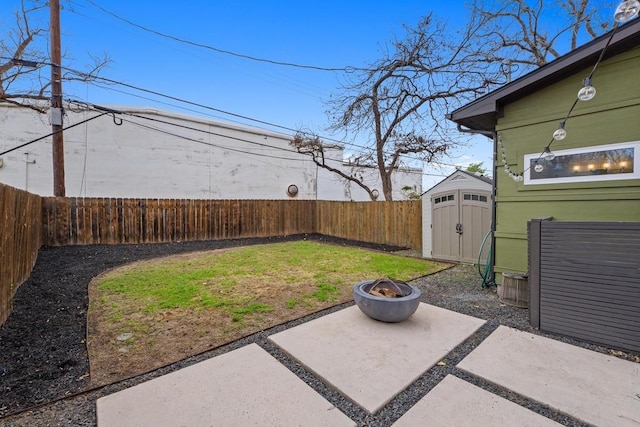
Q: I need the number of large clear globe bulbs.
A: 5